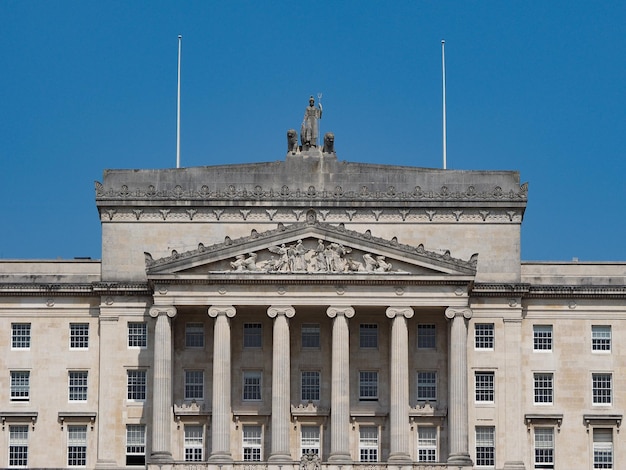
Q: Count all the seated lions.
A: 2